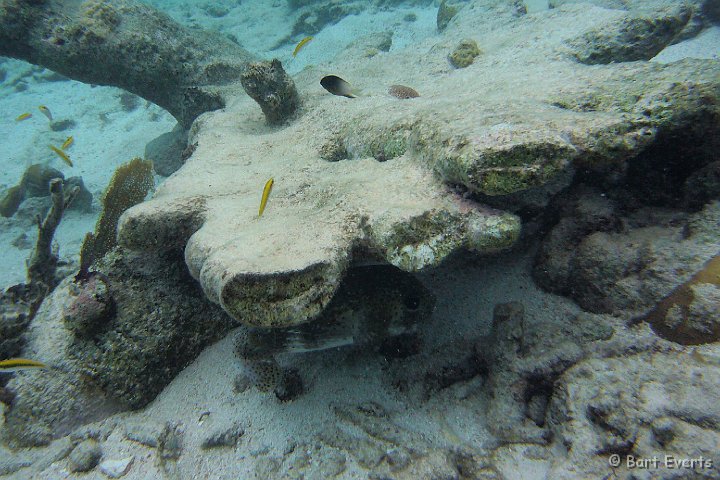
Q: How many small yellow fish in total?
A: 7